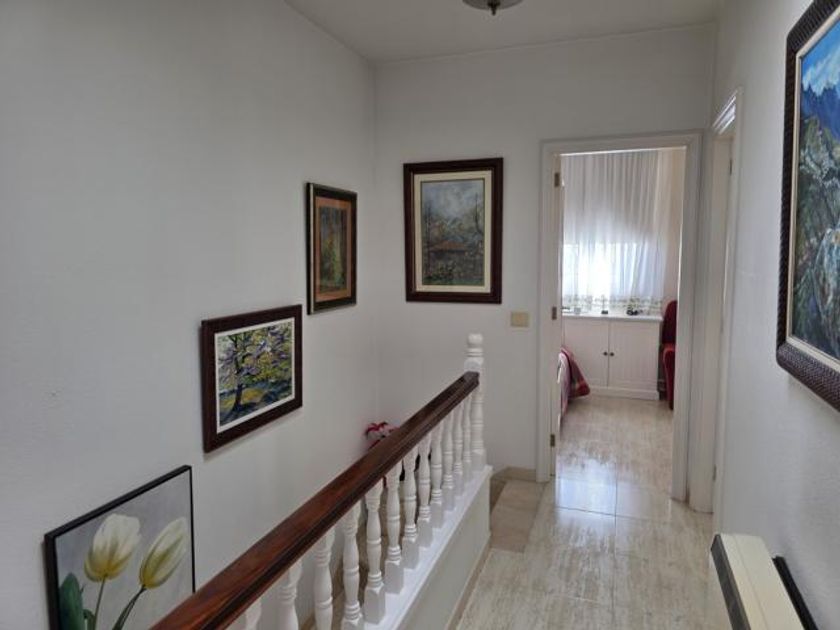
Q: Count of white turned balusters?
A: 12